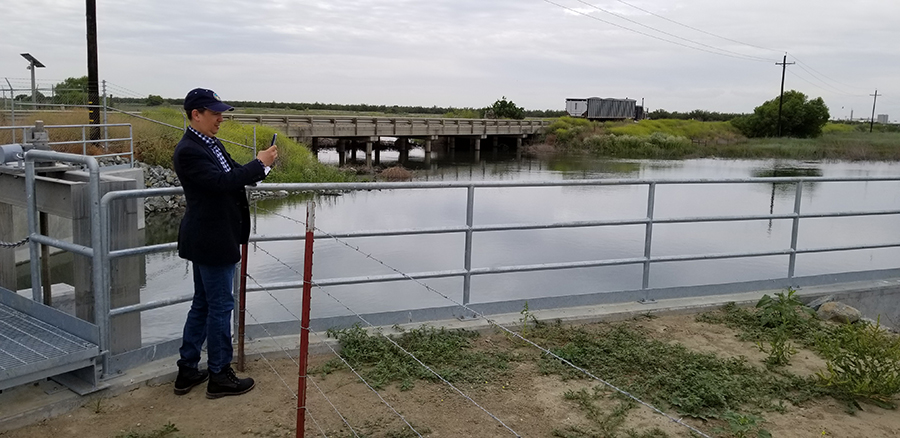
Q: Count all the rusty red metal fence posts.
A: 2